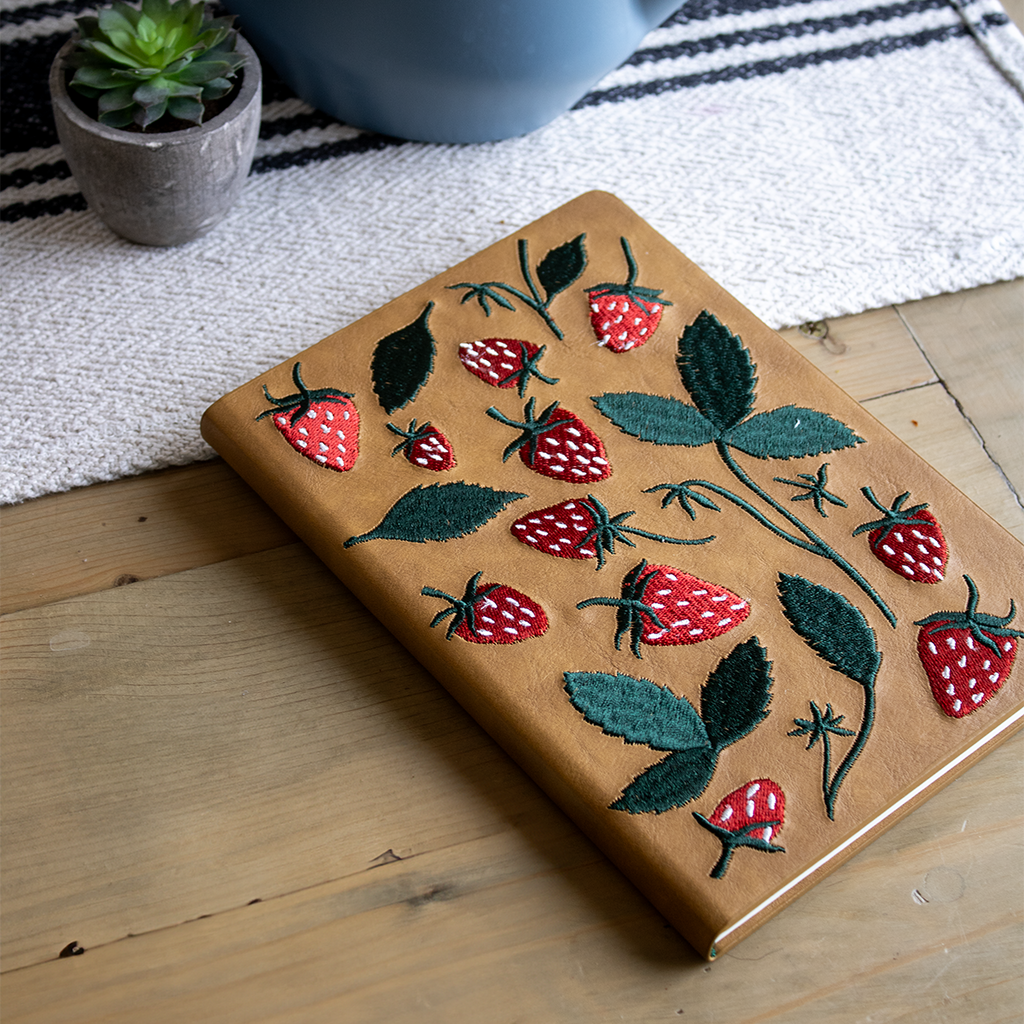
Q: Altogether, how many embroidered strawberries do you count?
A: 11